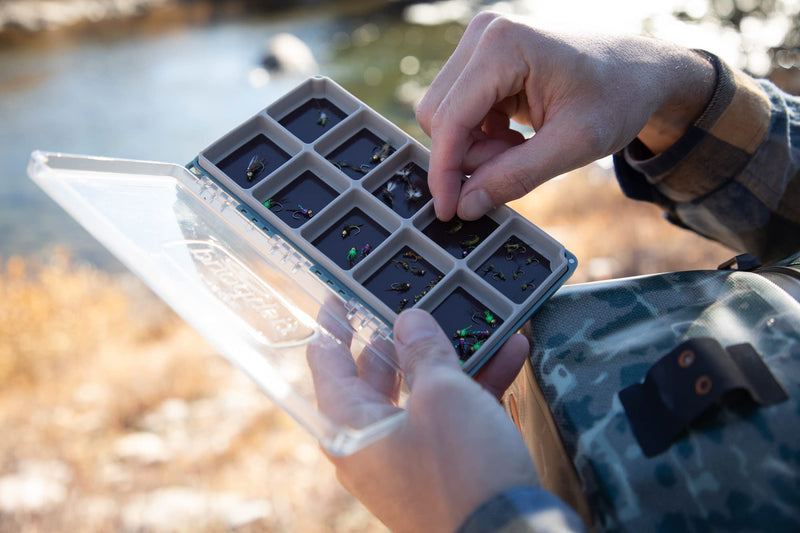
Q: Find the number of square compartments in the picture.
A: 10